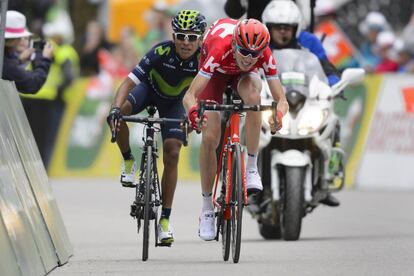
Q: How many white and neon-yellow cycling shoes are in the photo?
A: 2